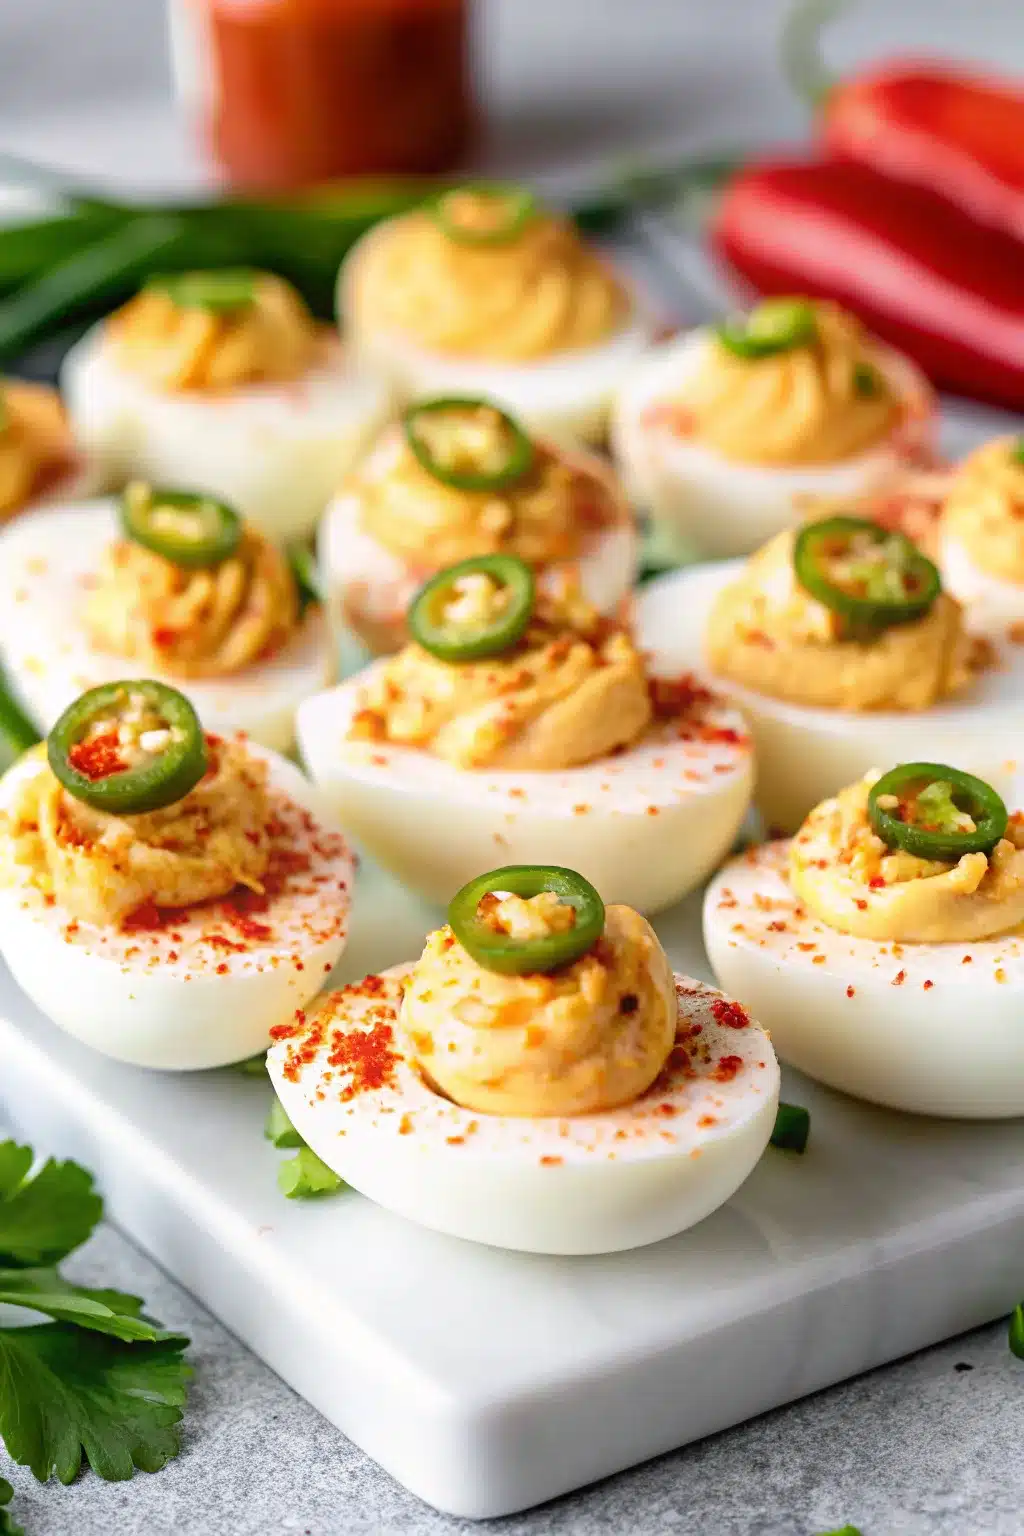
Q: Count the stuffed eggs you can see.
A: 12